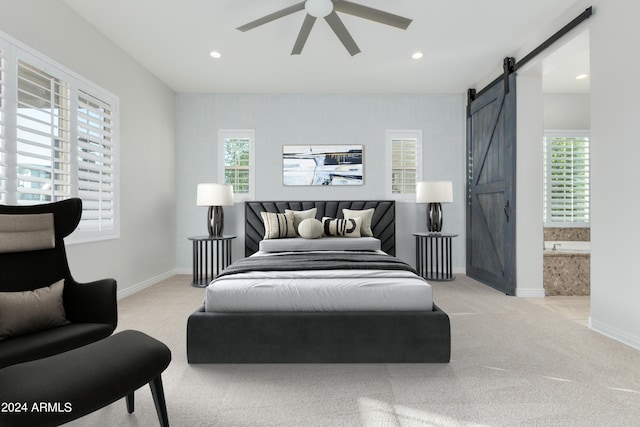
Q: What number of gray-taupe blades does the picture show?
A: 4